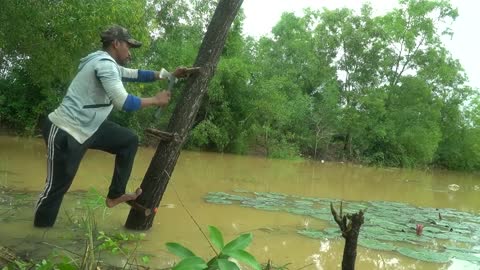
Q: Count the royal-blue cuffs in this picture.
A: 2